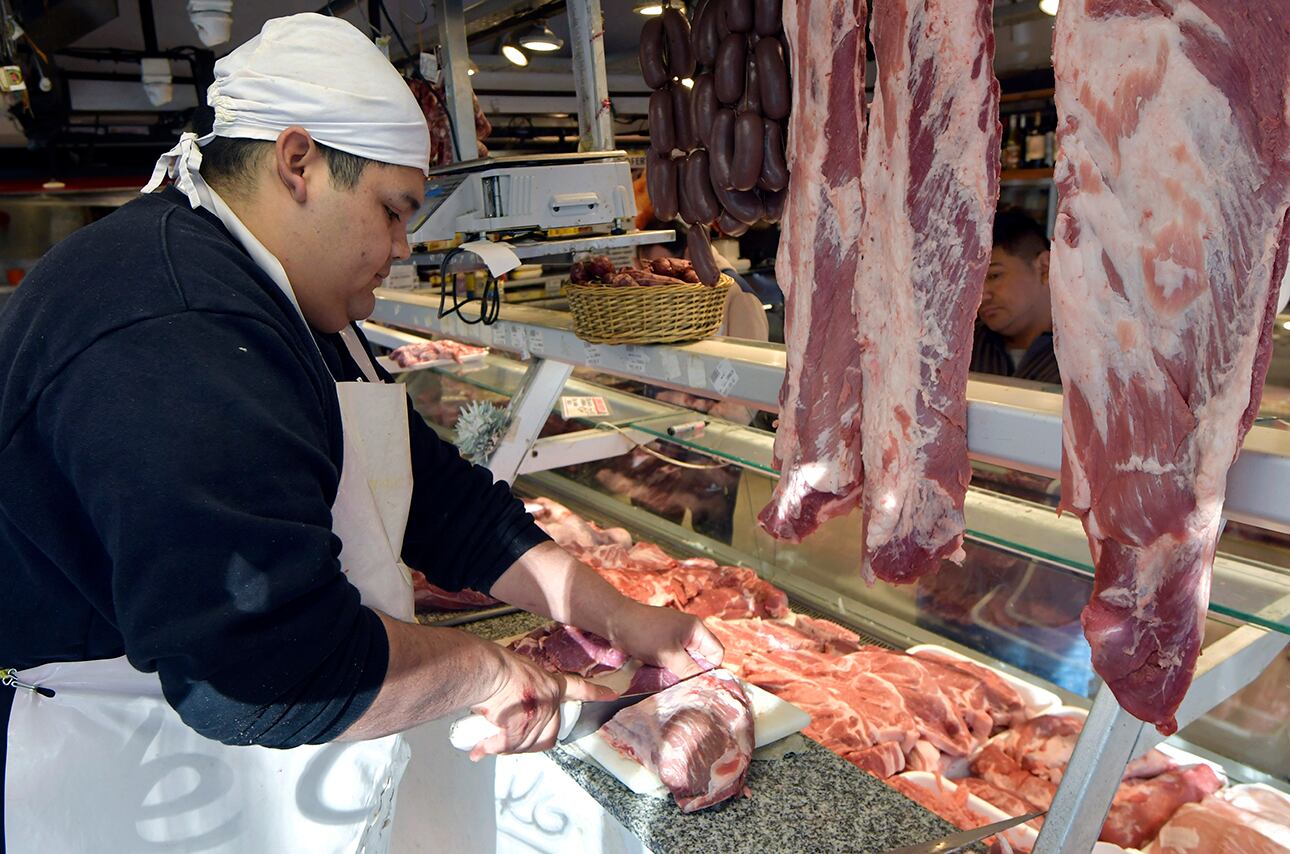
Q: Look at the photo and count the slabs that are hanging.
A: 3